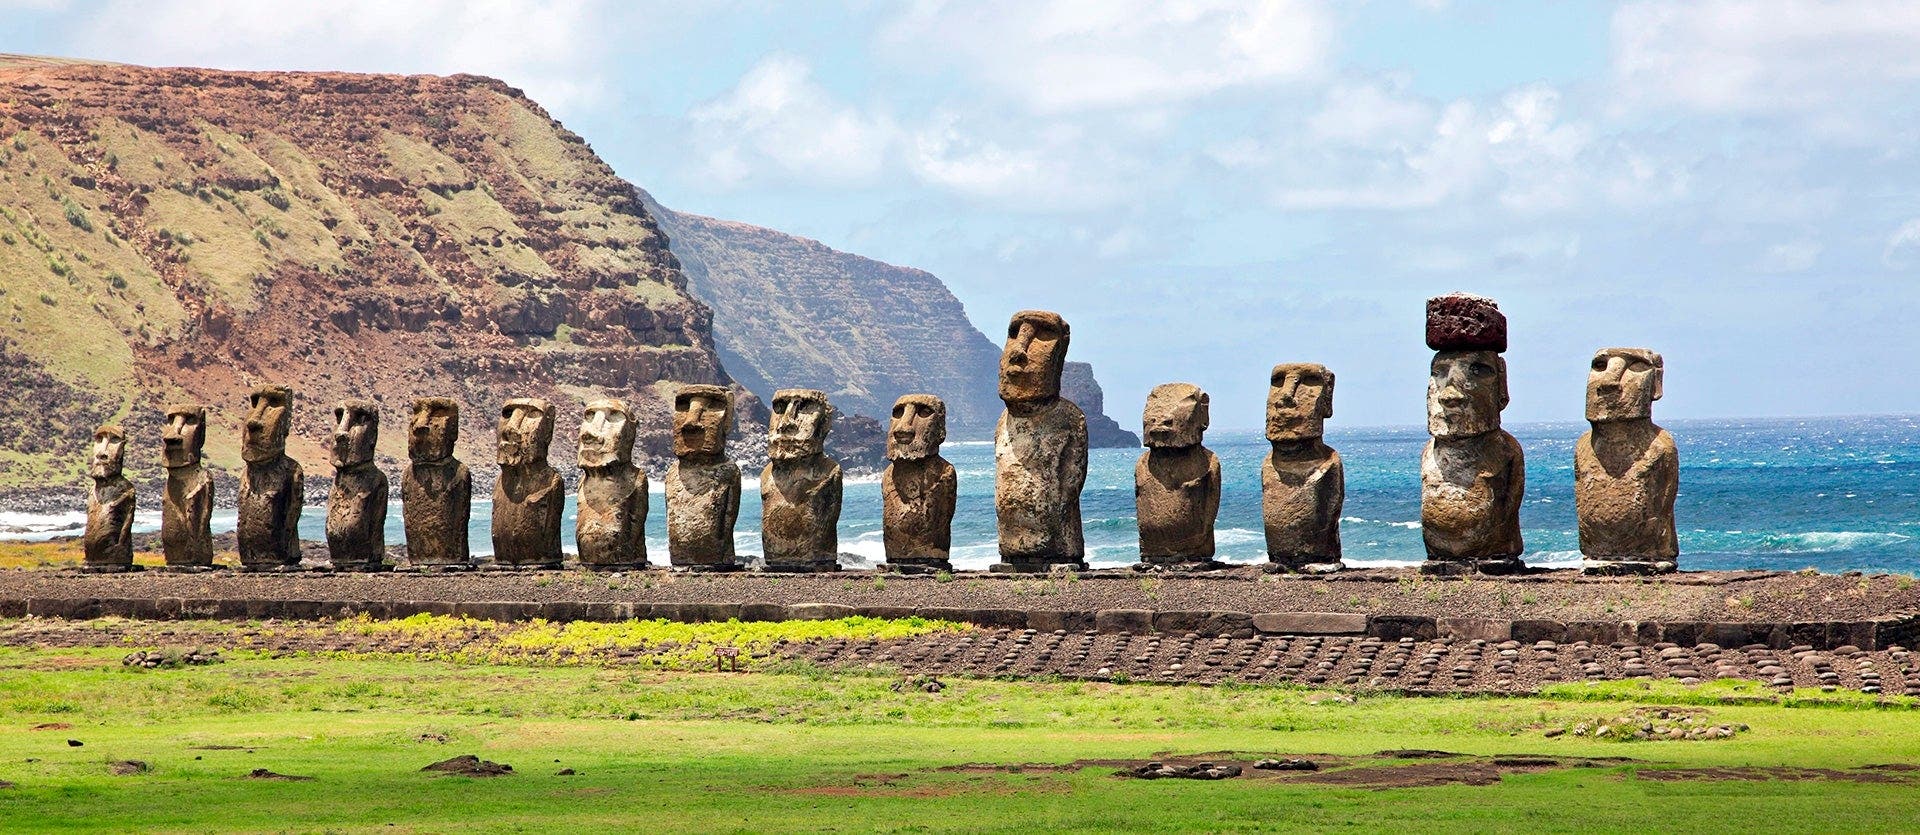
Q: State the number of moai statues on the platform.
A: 15